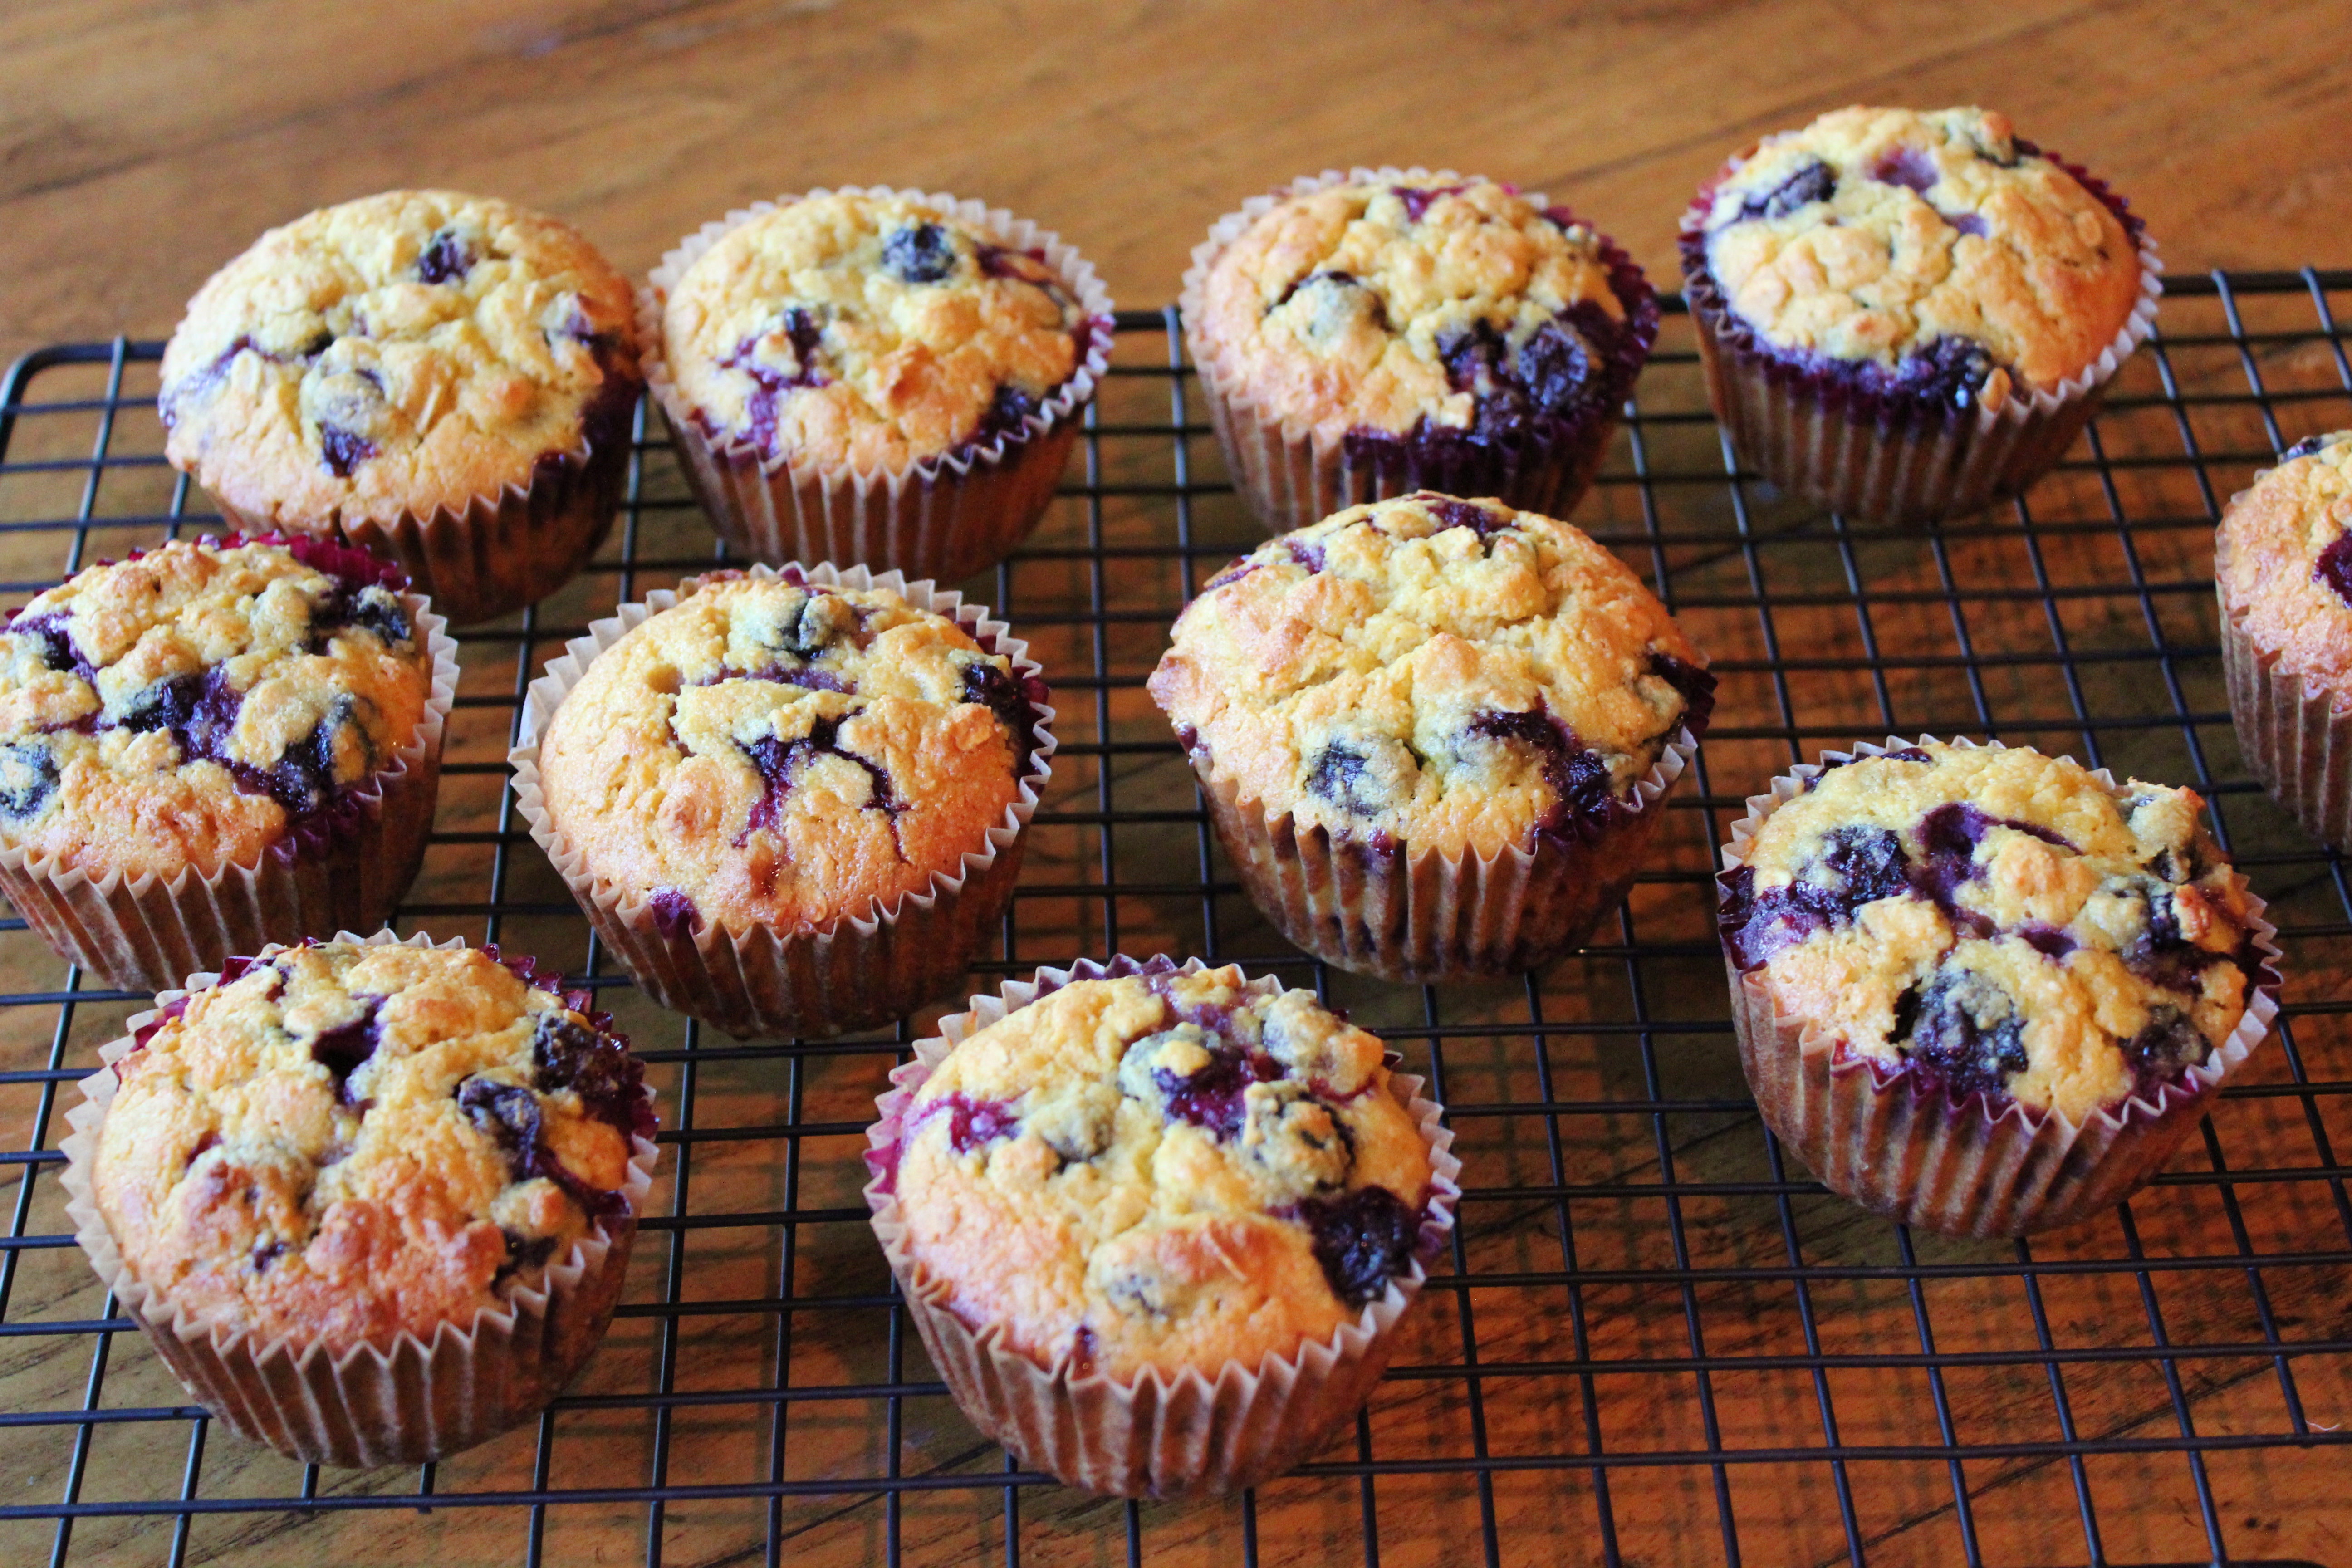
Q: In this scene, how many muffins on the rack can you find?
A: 11